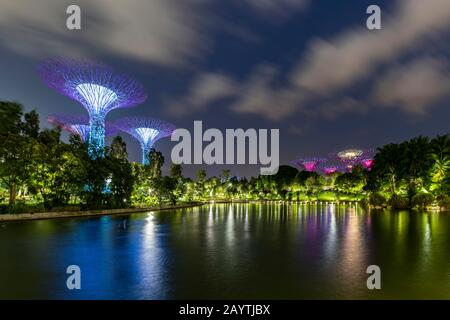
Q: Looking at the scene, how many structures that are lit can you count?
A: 7